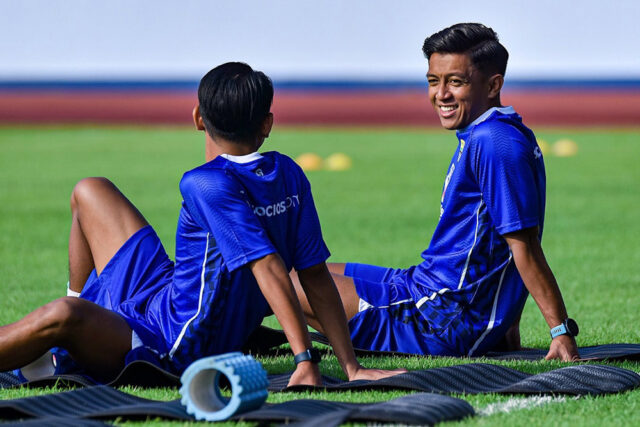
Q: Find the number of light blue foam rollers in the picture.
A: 1